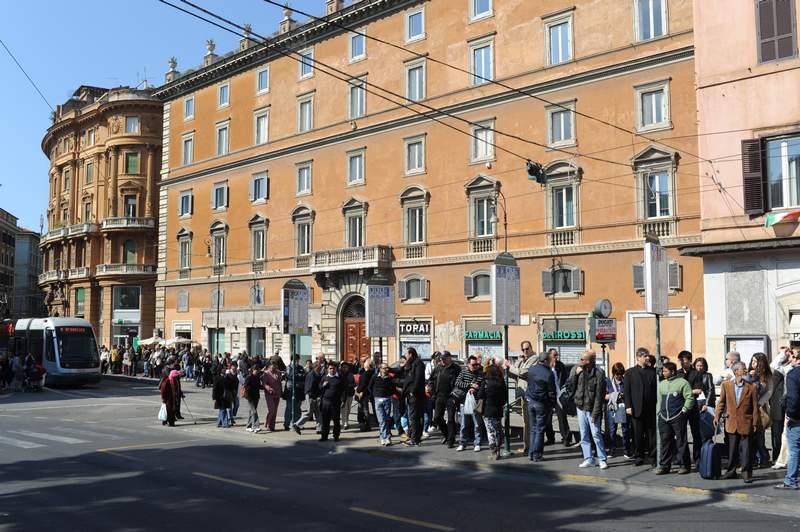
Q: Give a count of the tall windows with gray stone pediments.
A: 9